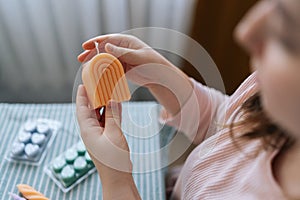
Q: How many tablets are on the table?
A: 12